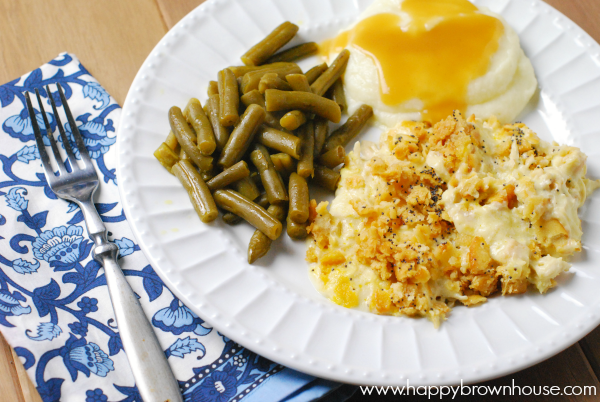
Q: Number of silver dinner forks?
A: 1